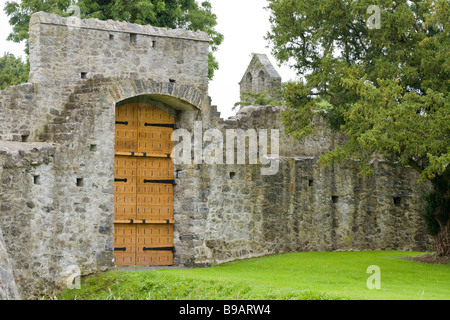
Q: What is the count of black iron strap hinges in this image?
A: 6